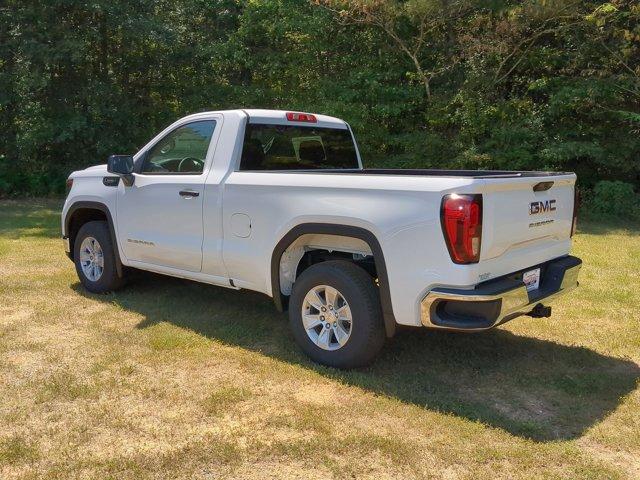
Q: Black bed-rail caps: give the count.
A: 2